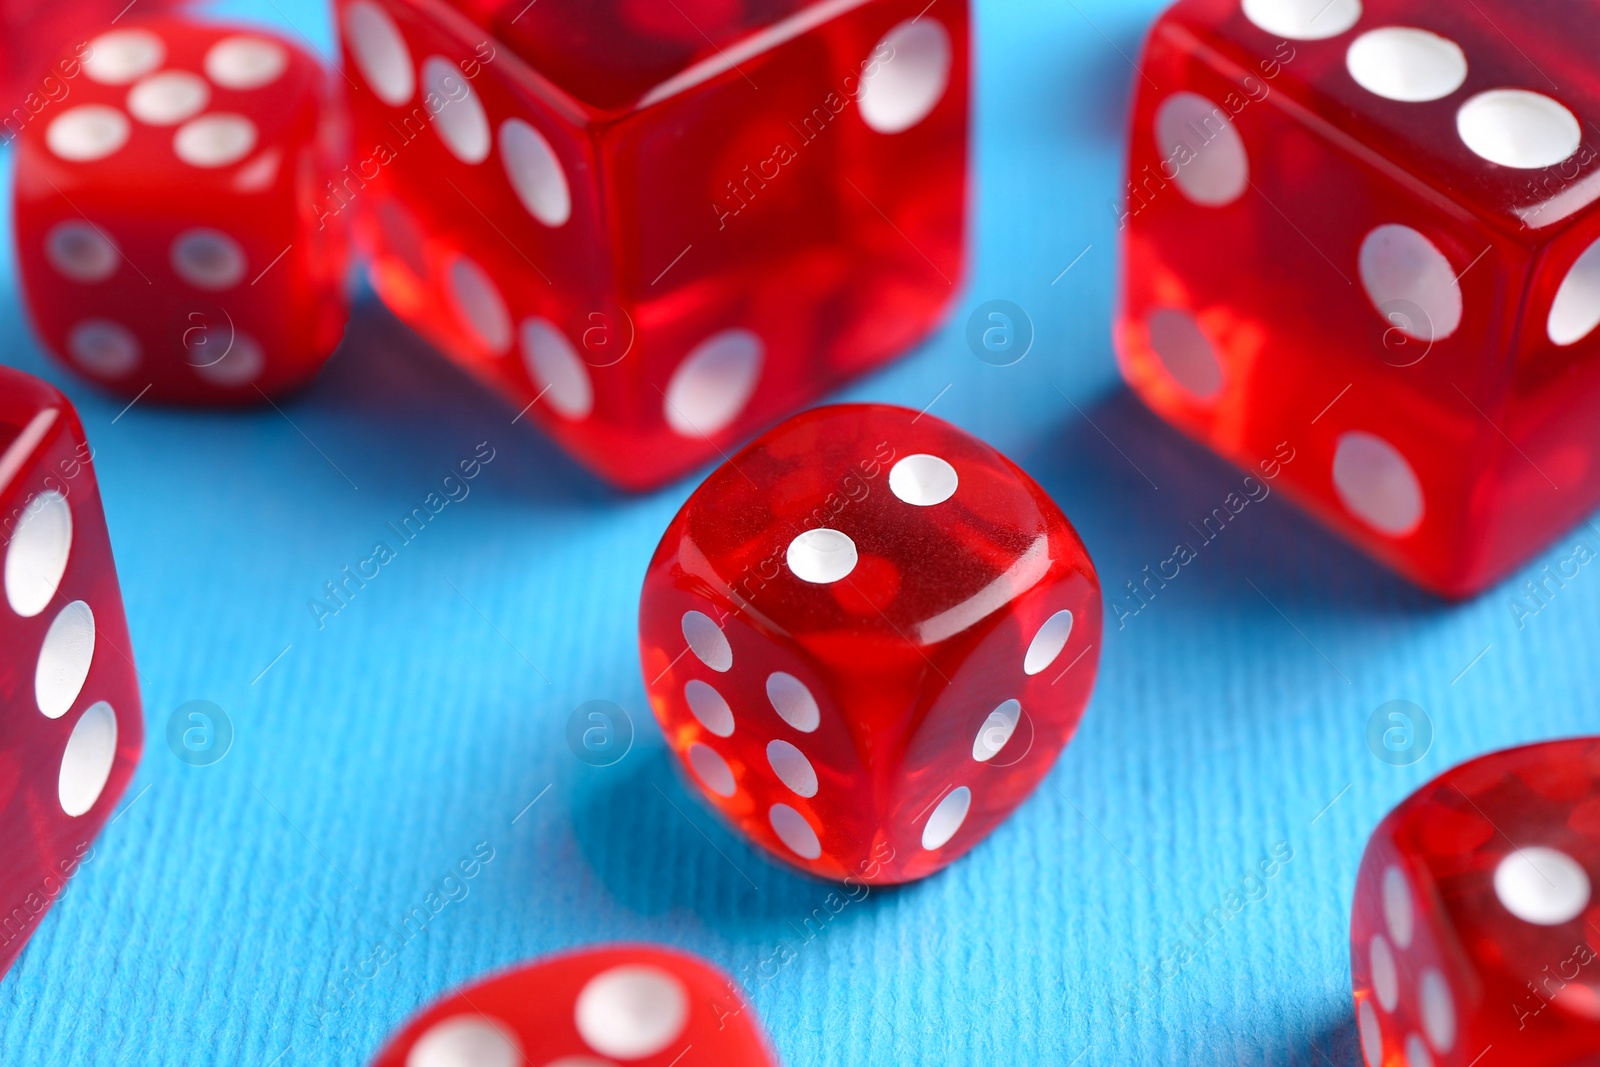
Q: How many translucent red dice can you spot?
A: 5